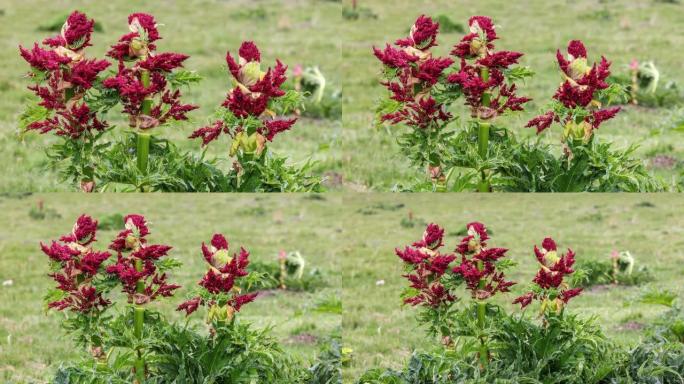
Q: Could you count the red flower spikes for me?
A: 12